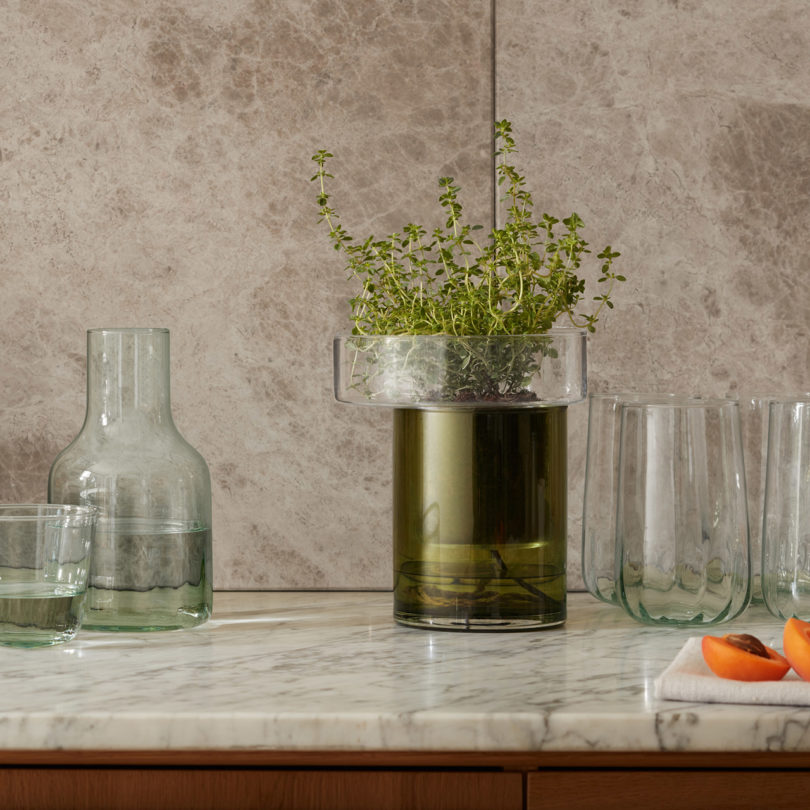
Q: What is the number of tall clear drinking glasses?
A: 4